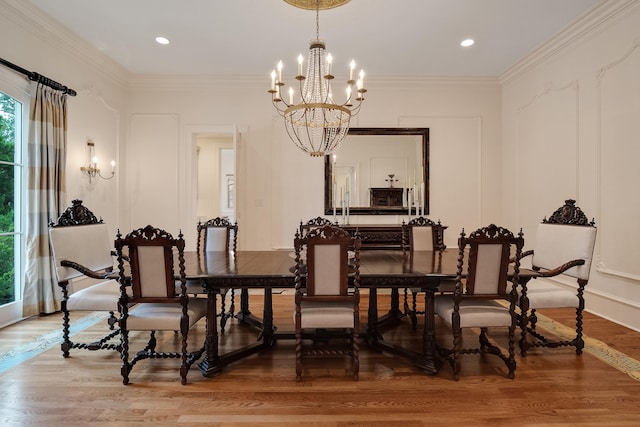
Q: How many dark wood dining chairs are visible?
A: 8